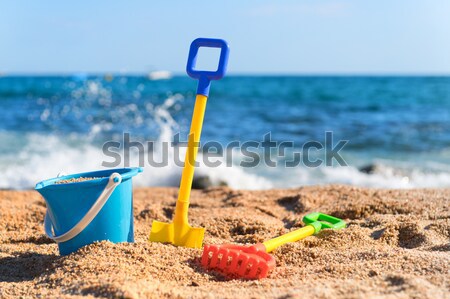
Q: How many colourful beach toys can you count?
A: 3